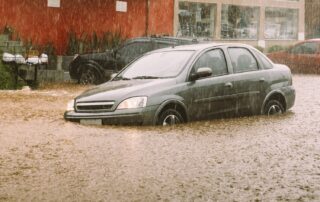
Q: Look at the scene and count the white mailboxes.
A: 4